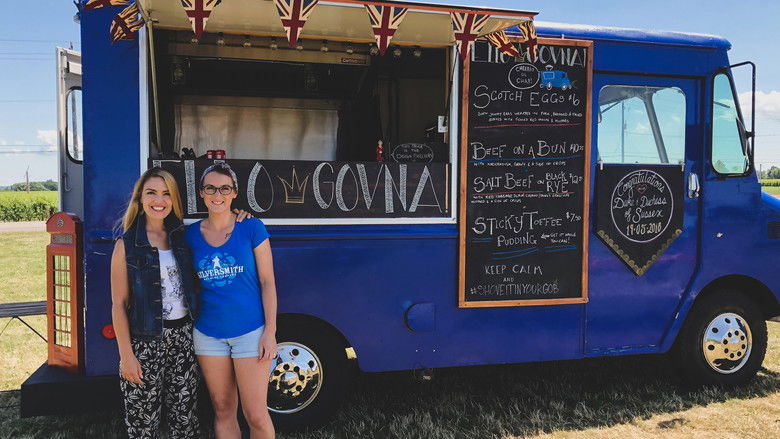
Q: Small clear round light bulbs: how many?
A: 10